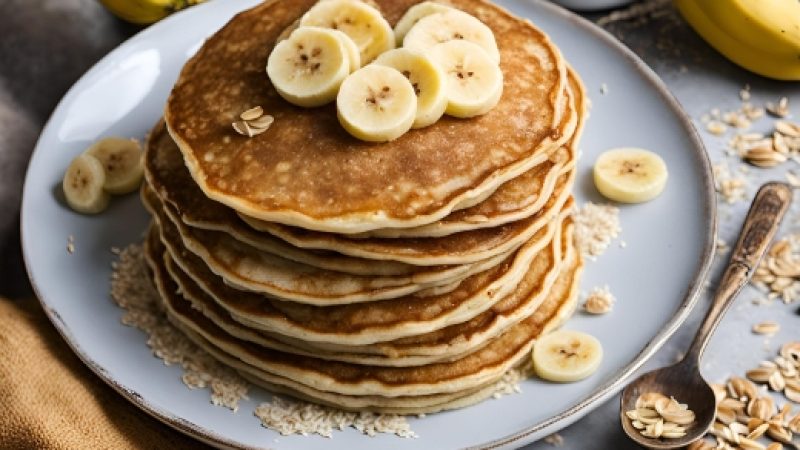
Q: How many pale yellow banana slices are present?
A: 12